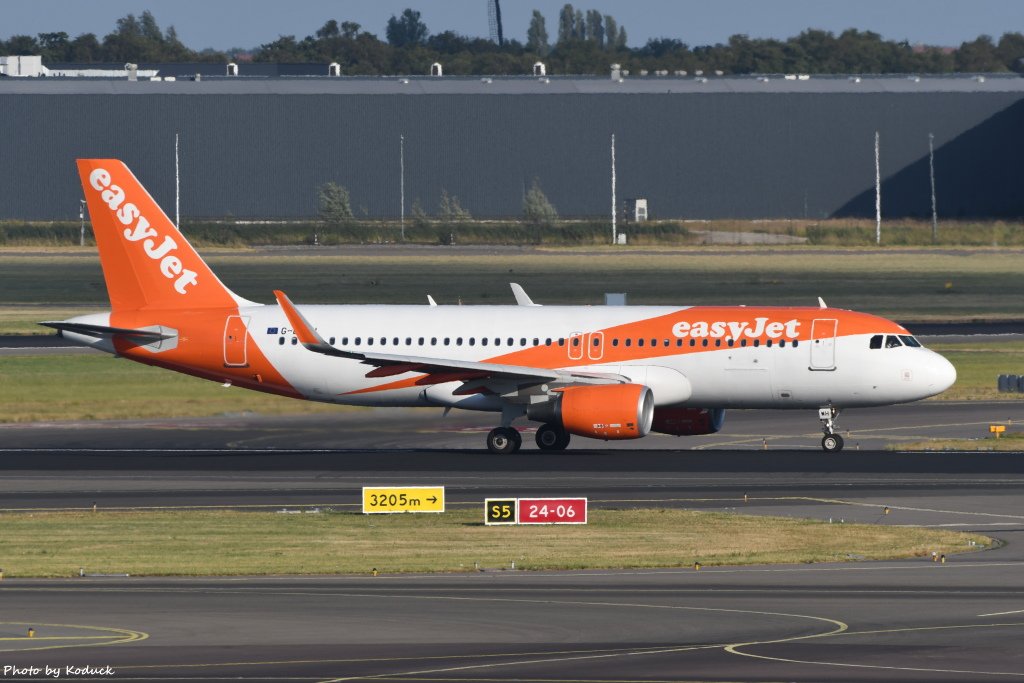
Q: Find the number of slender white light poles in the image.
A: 5